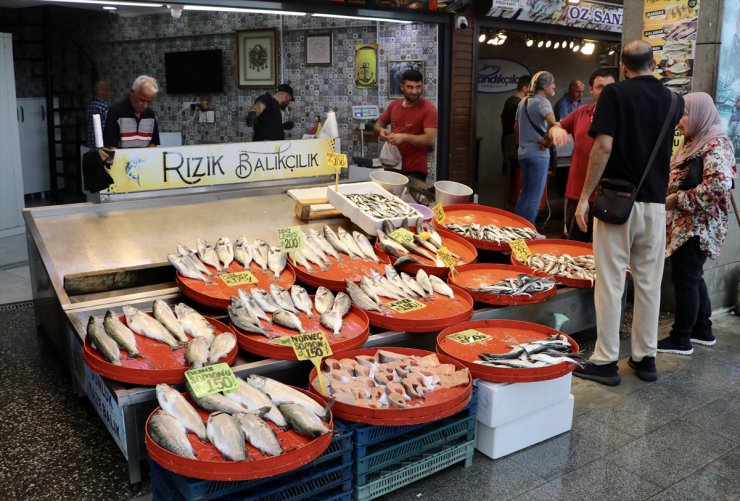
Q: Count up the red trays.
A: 12